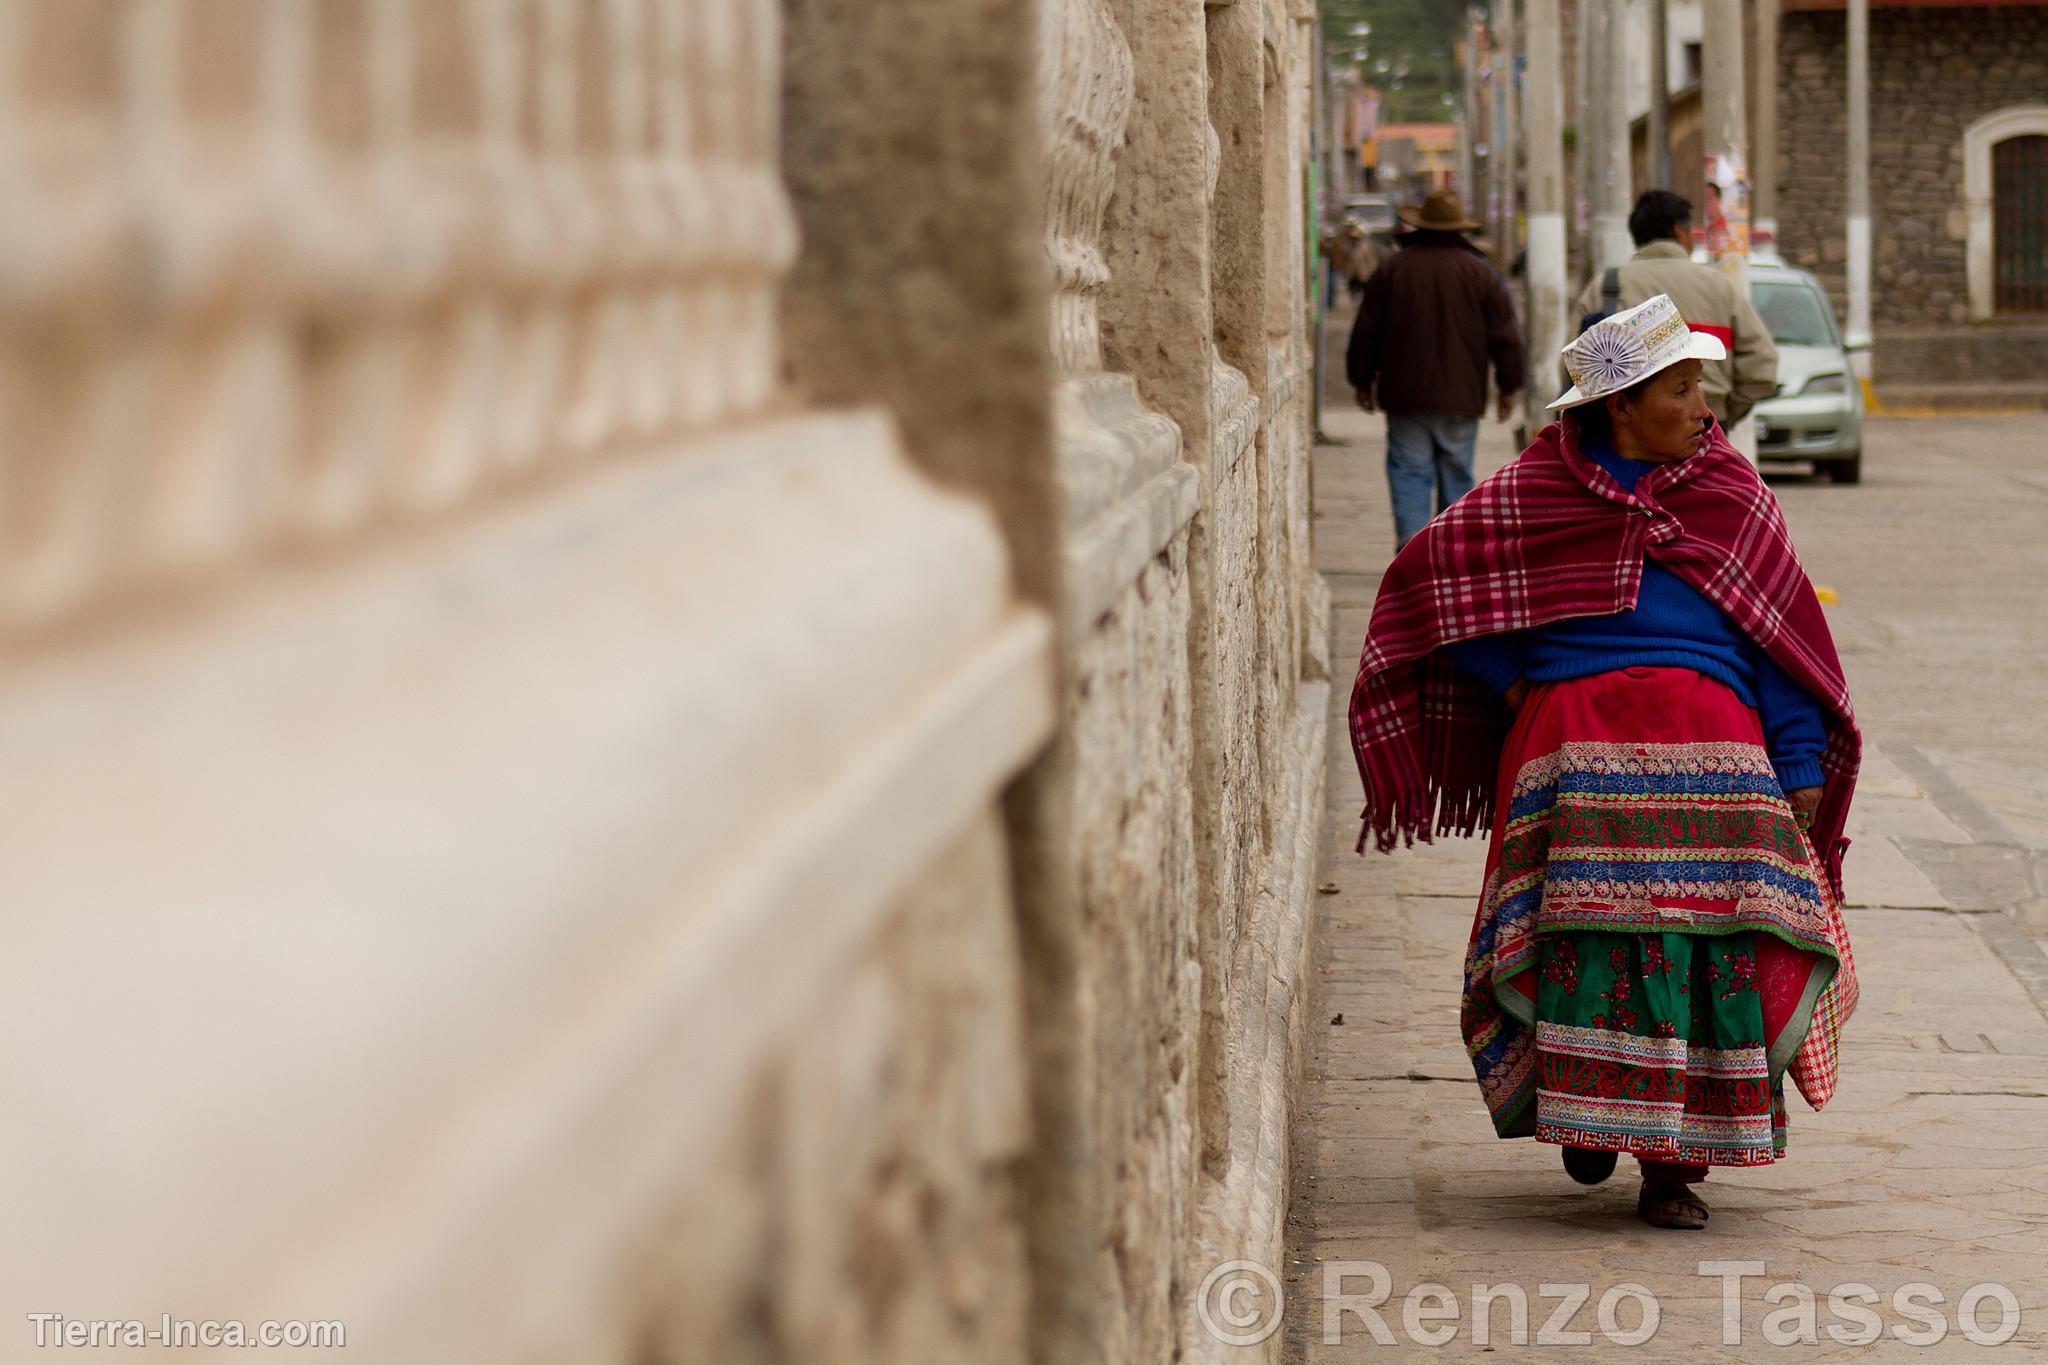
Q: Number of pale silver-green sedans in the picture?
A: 1